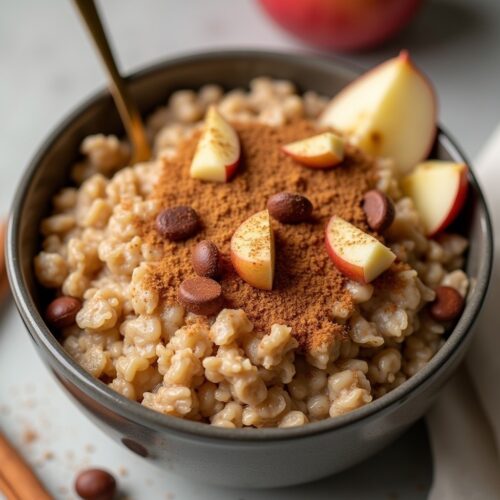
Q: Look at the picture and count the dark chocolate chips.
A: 8